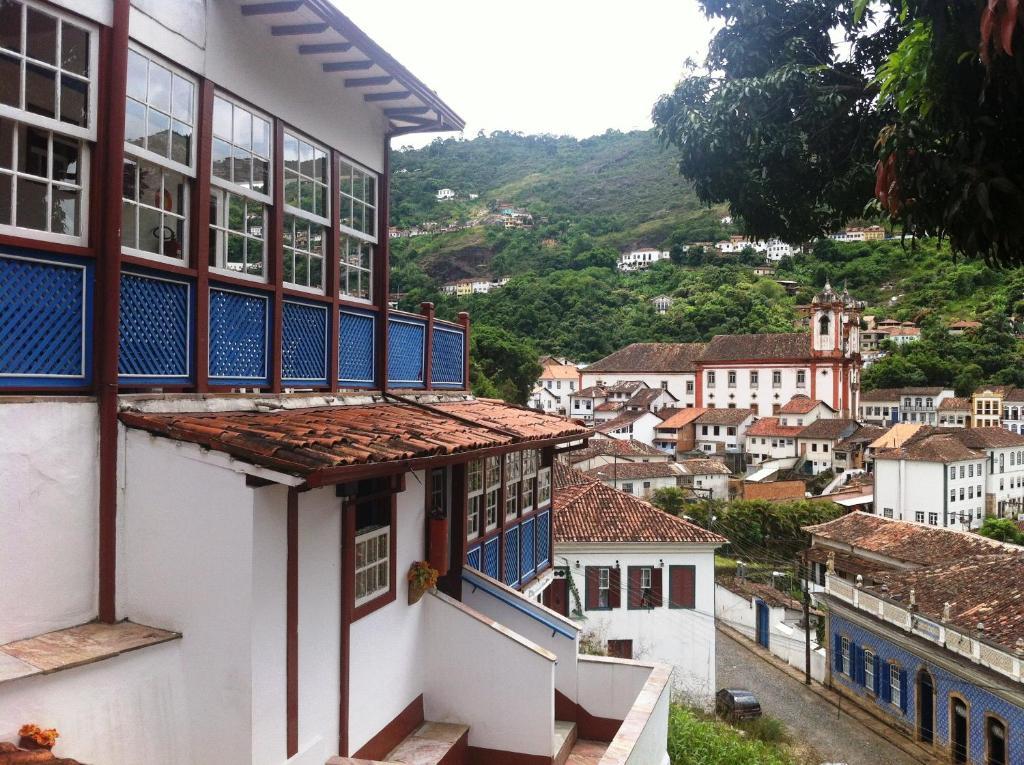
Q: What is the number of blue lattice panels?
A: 12